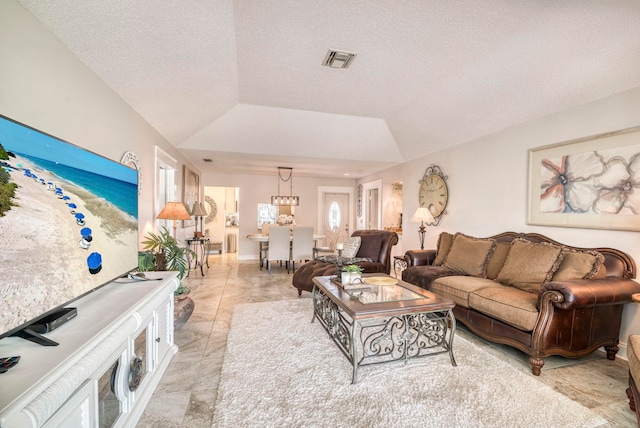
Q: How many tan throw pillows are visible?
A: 4